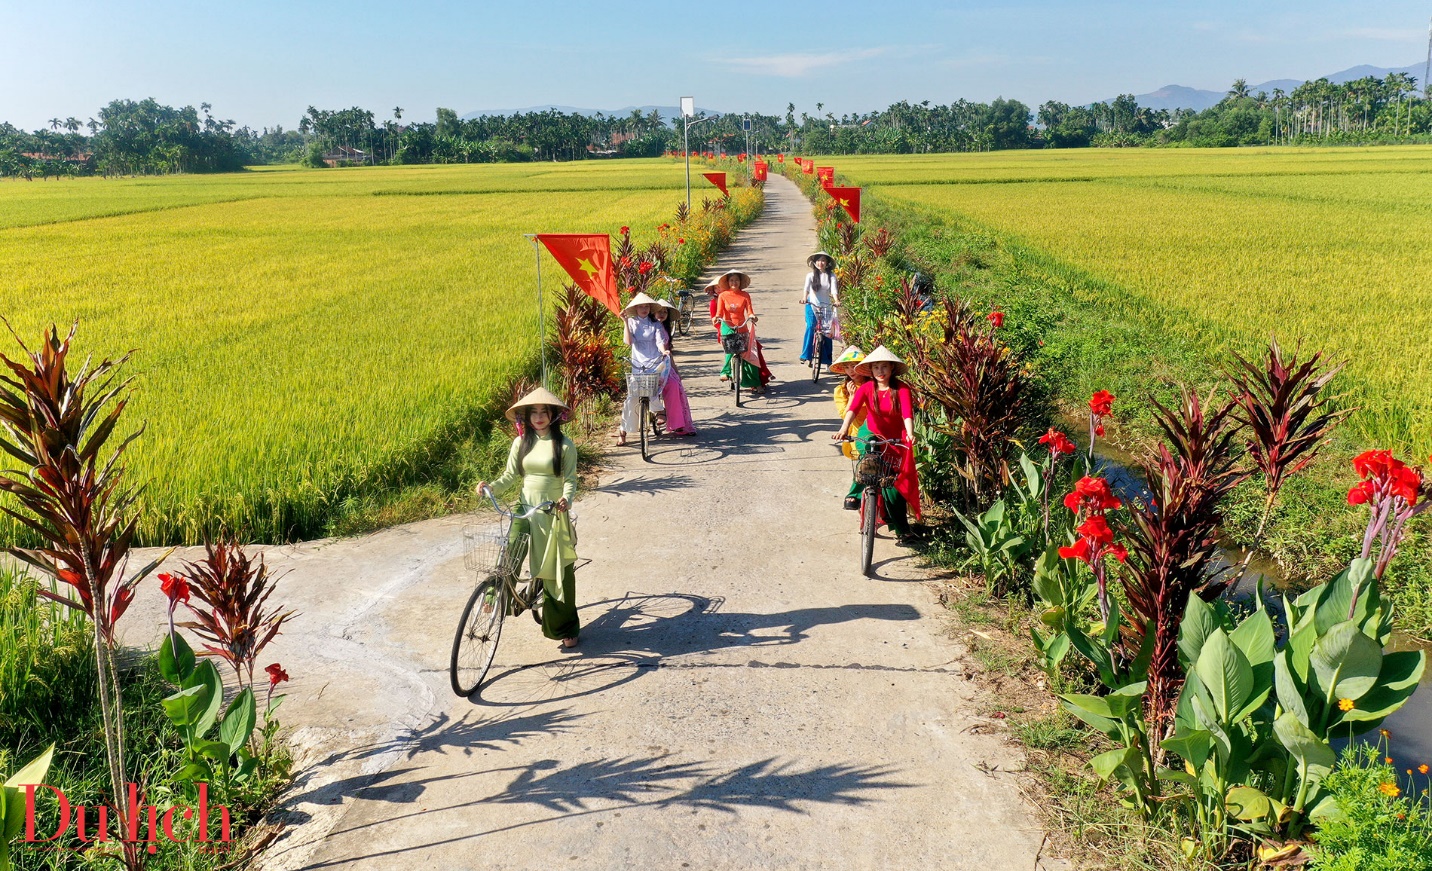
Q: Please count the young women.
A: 8